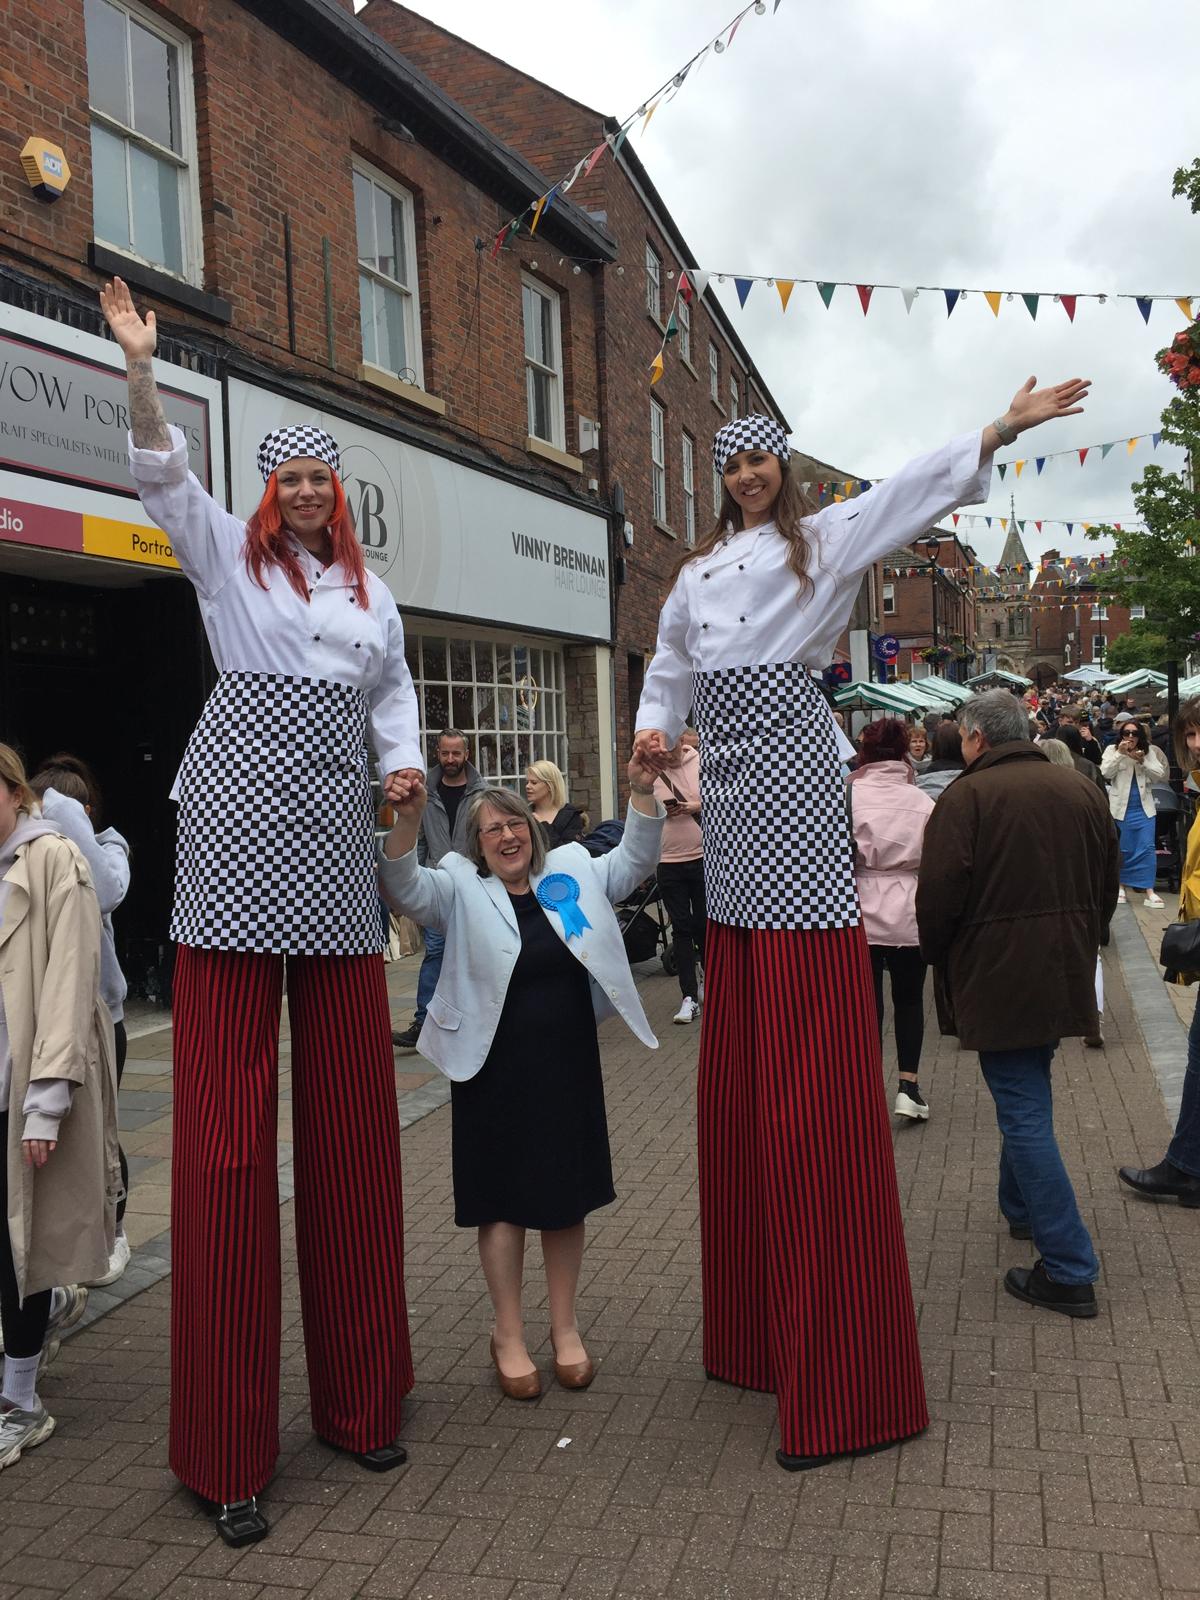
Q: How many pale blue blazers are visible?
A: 1